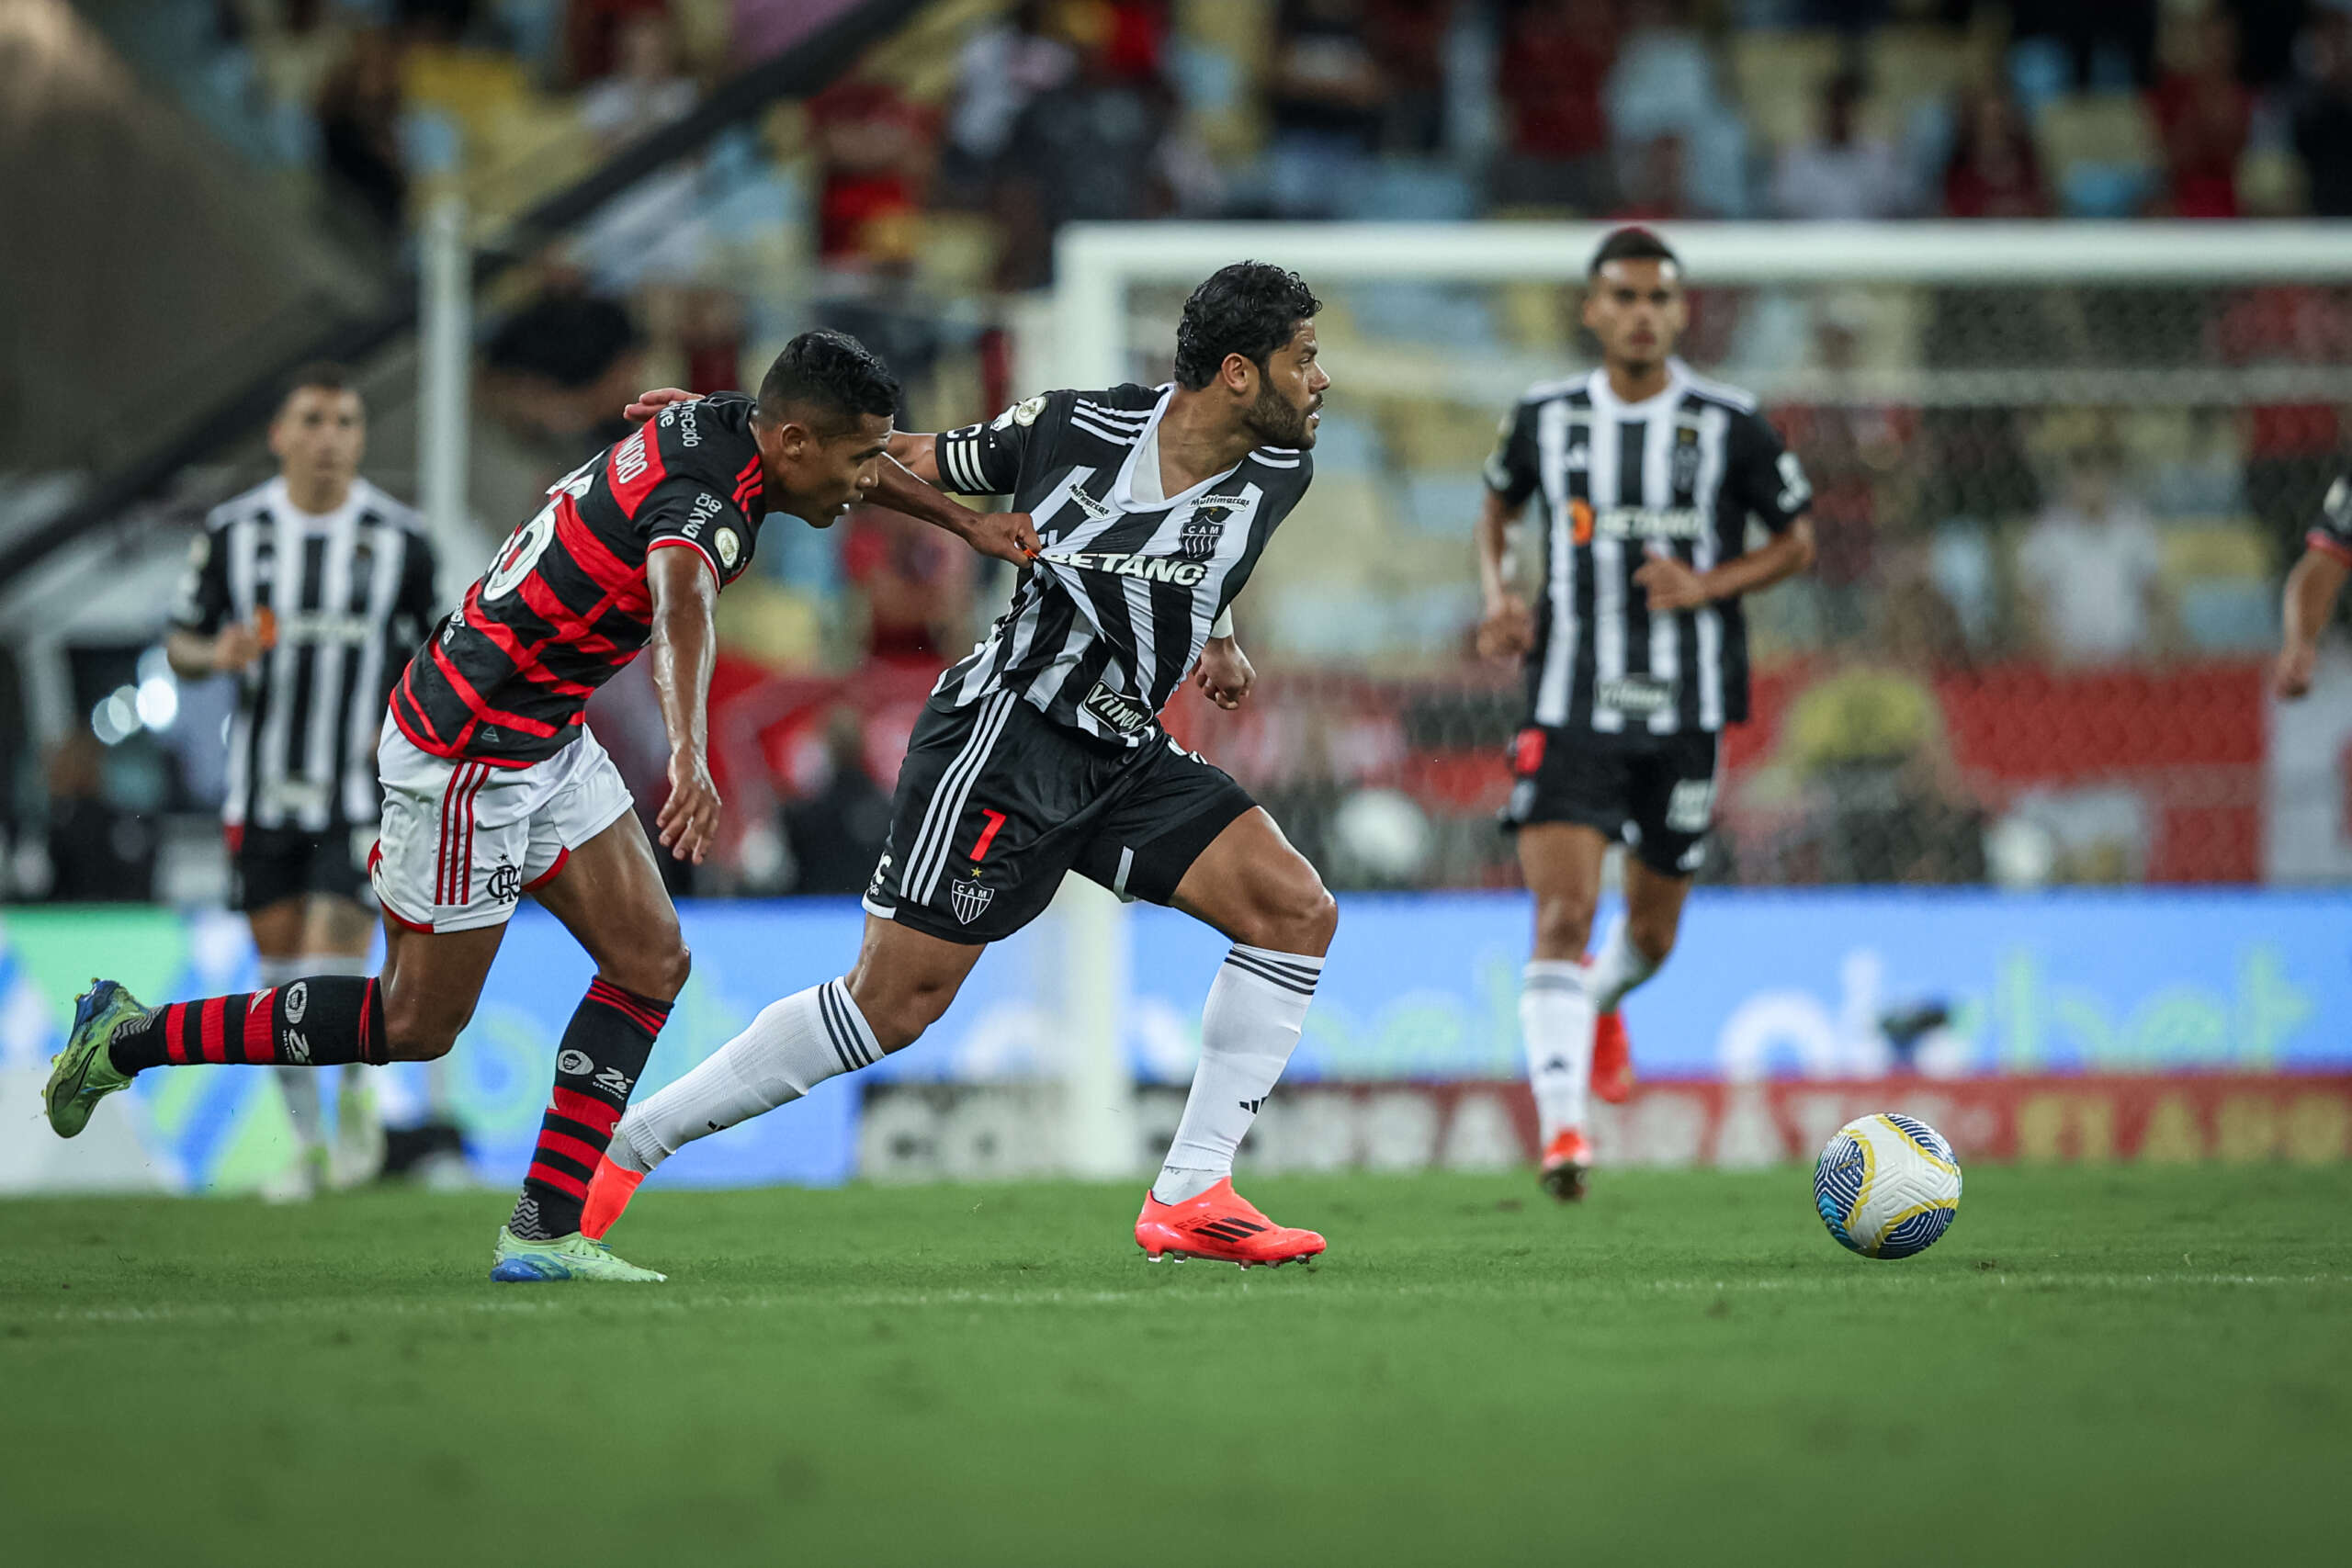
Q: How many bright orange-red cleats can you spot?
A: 4